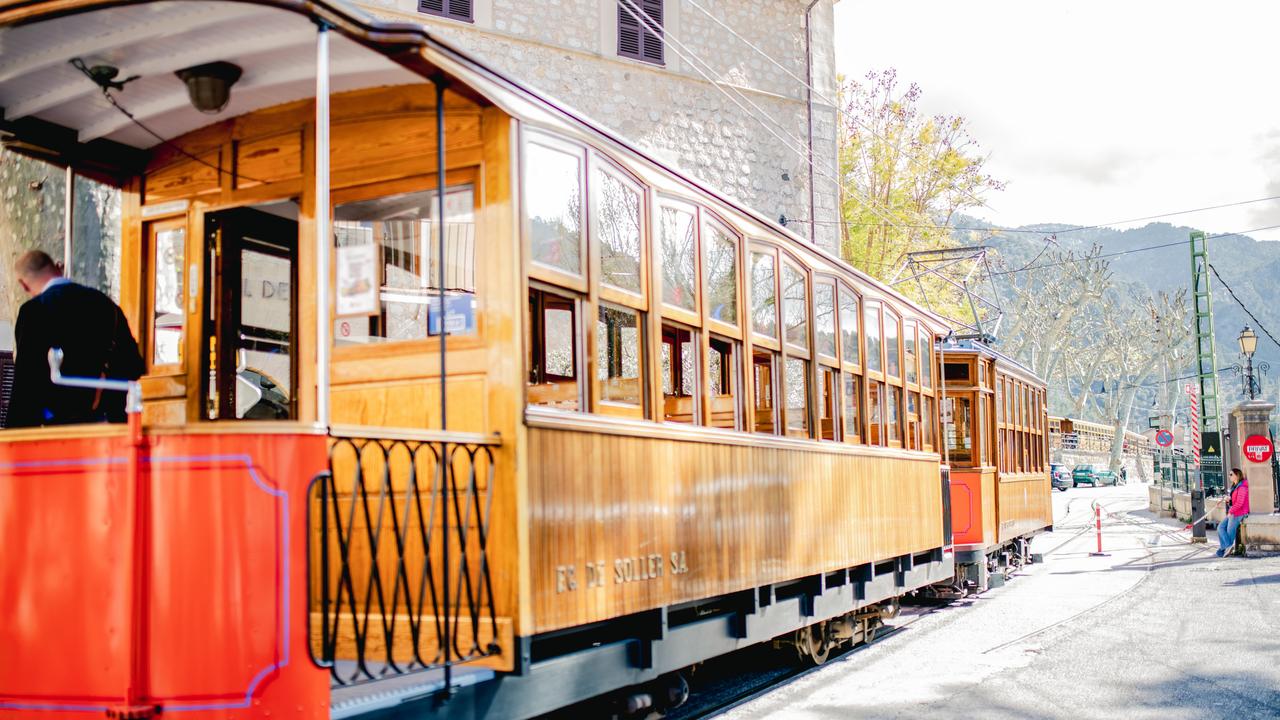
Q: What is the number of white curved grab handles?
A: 1